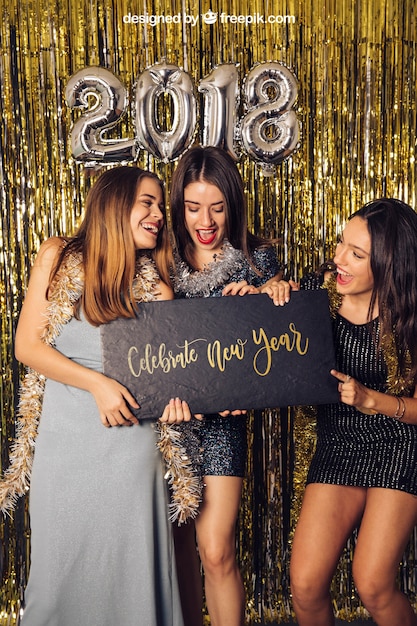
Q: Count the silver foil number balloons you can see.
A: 4